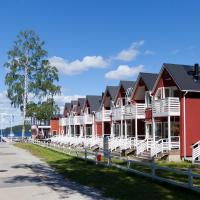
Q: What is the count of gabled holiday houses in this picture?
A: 8